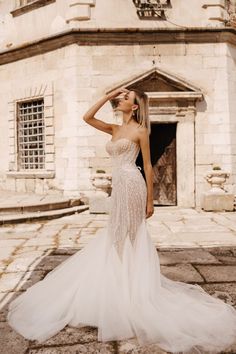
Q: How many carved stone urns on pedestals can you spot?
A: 2